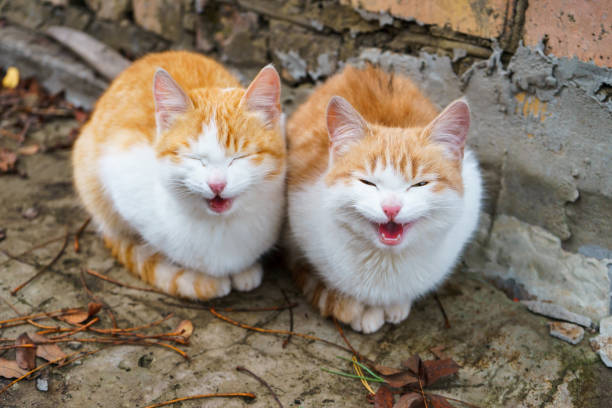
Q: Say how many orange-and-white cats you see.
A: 2